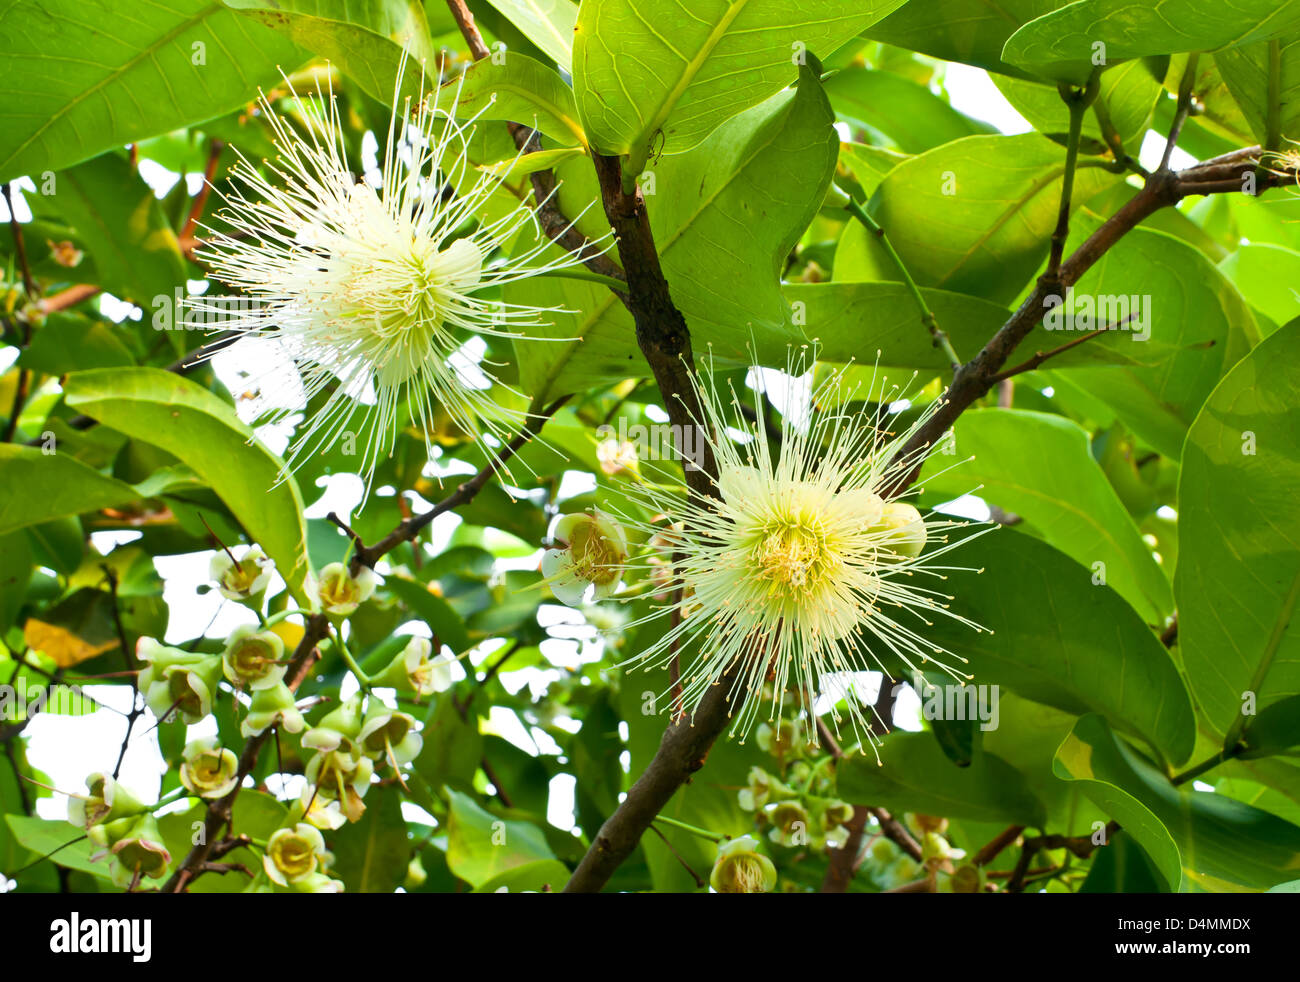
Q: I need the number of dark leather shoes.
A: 0